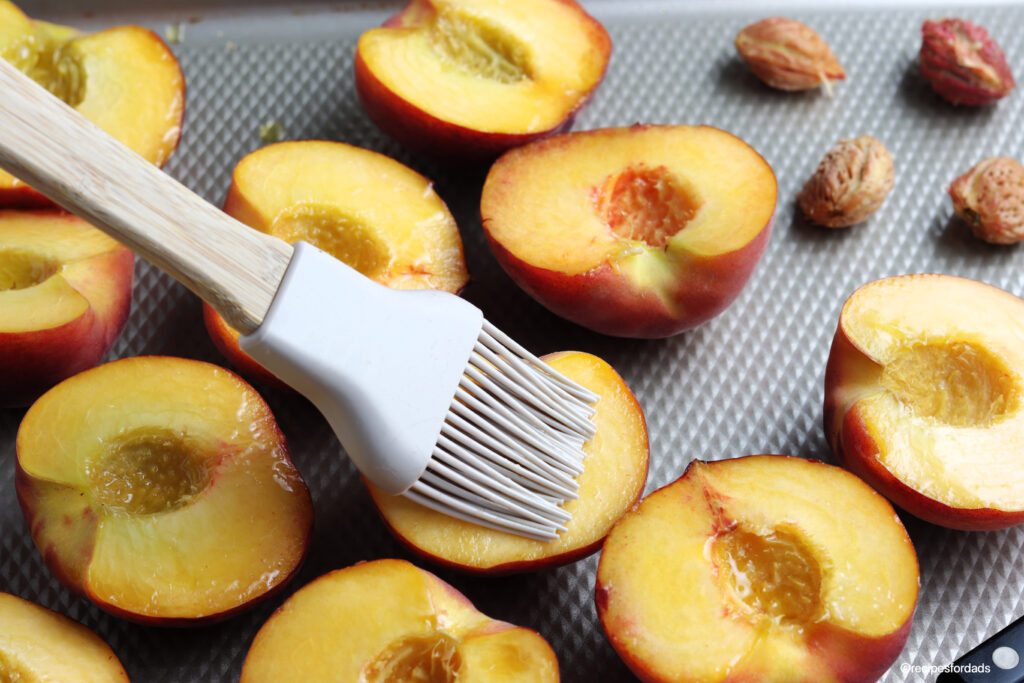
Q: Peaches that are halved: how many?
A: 11